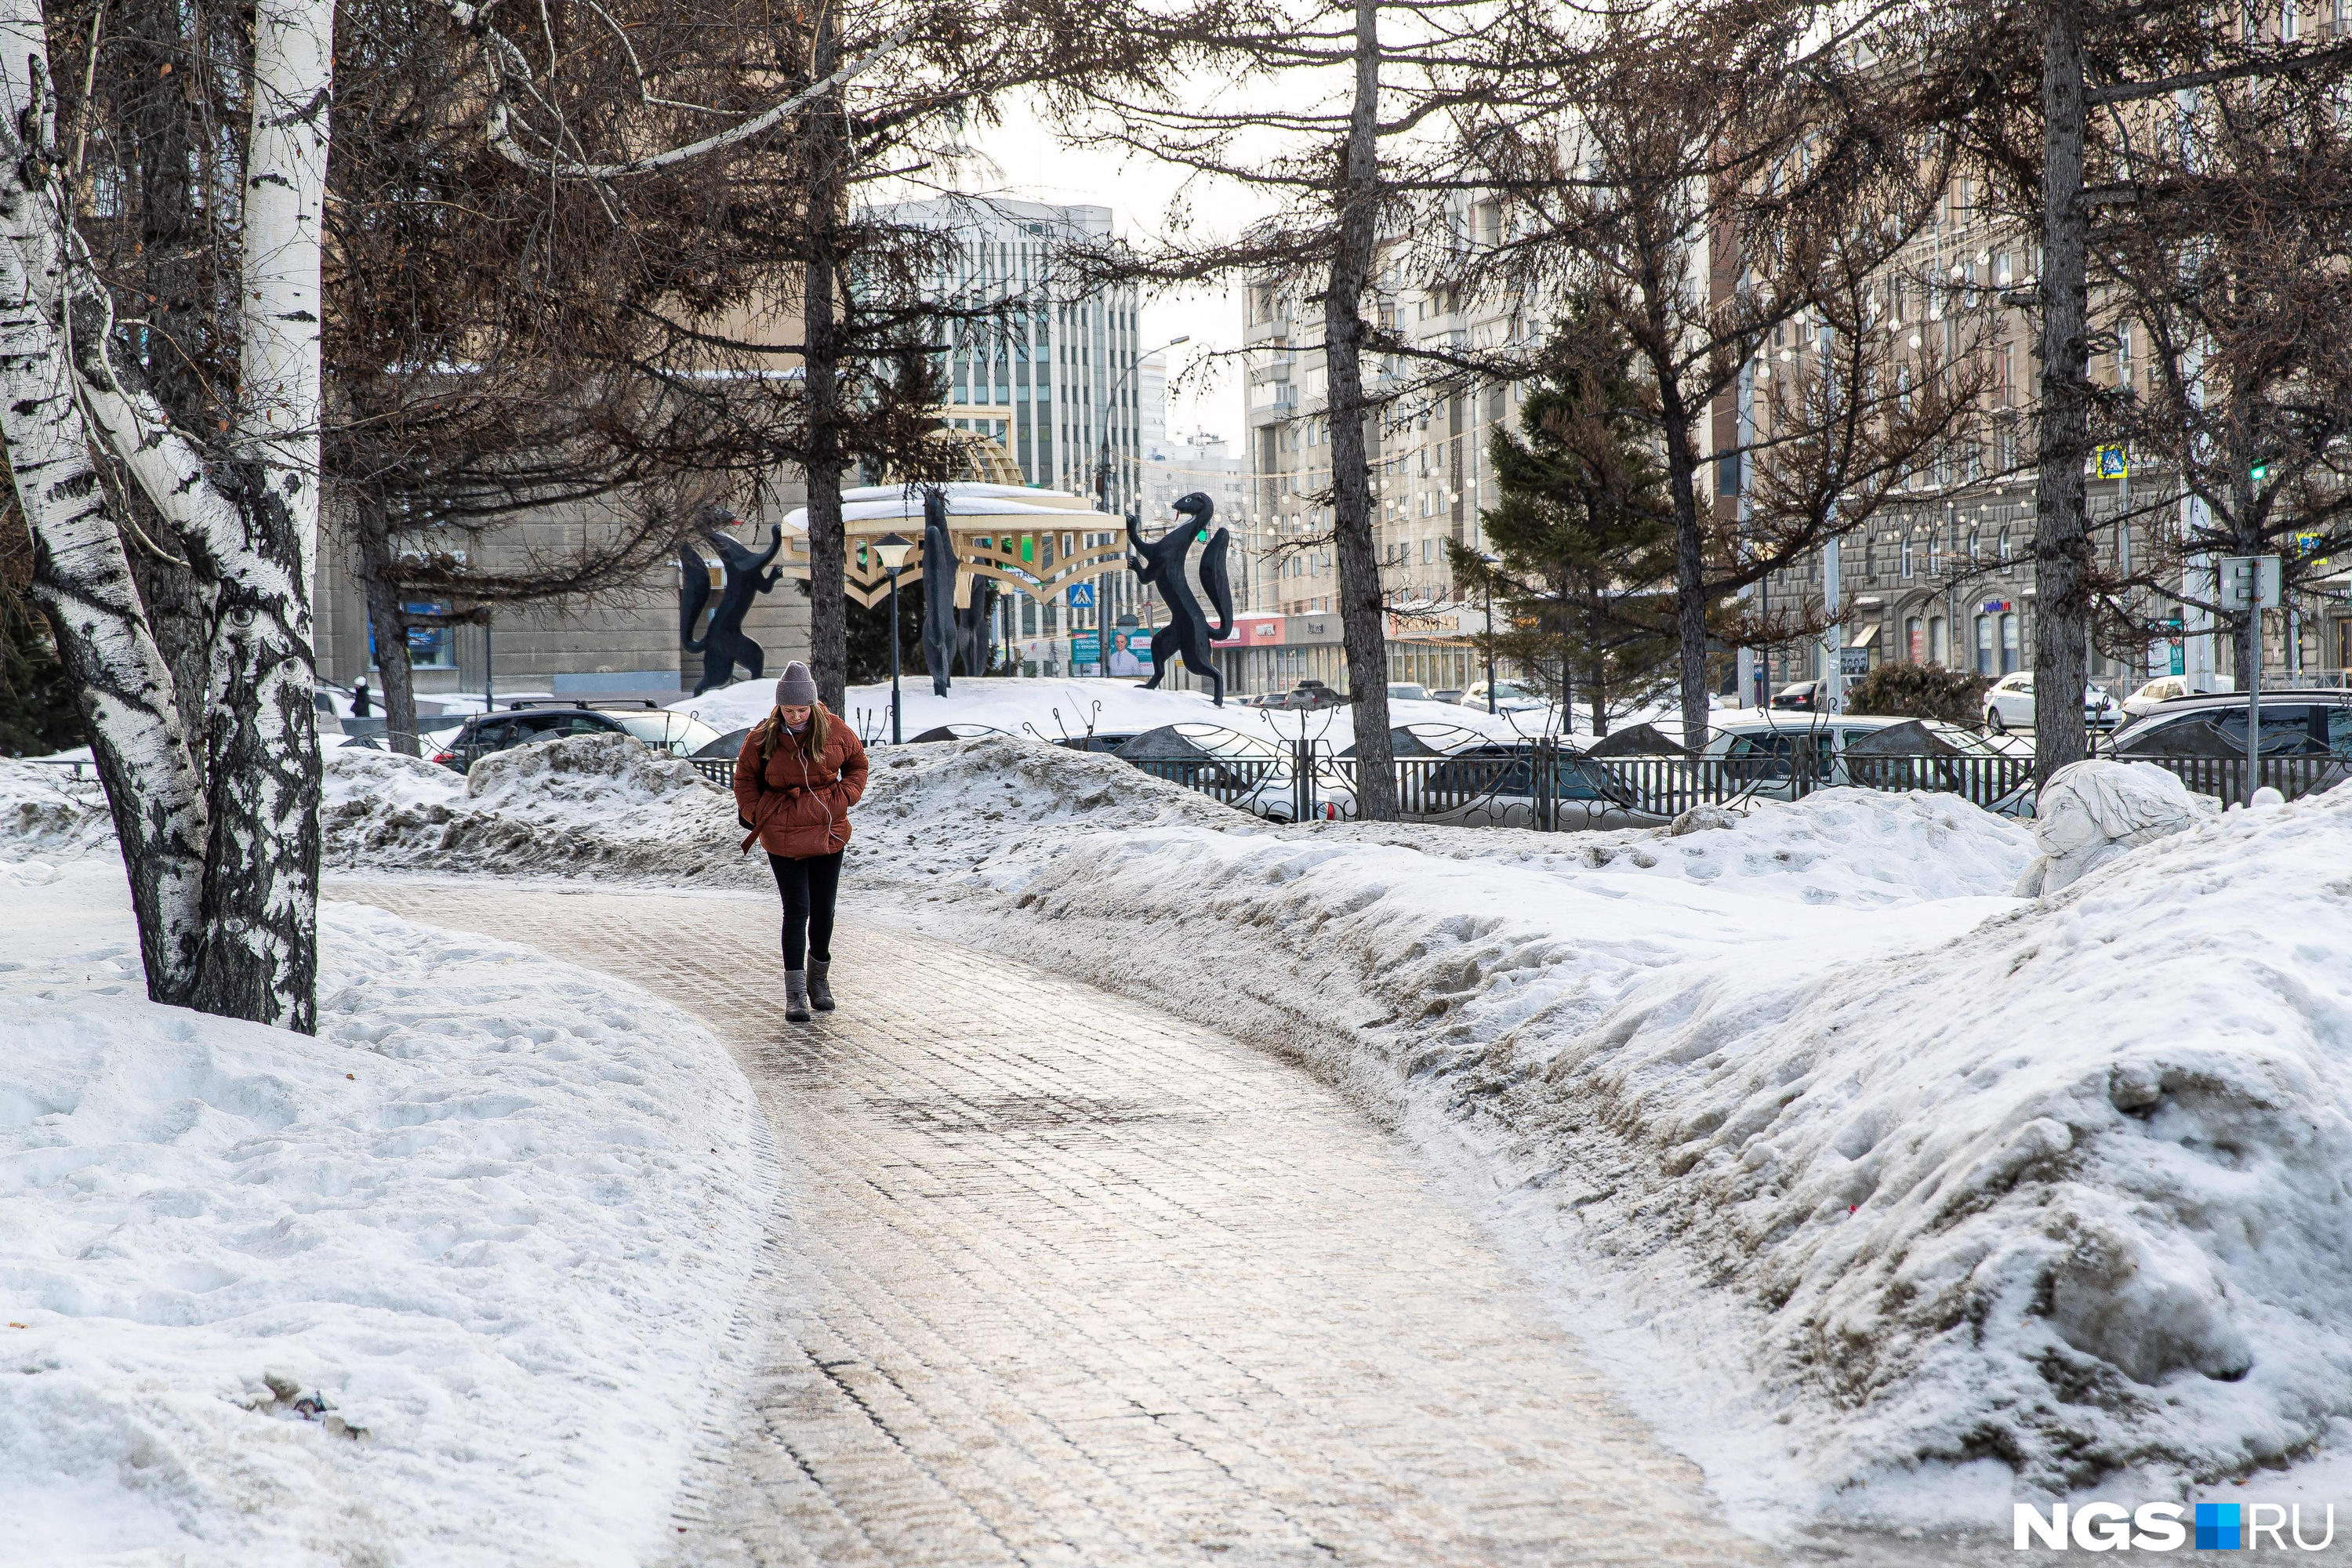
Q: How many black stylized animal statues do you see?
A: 4